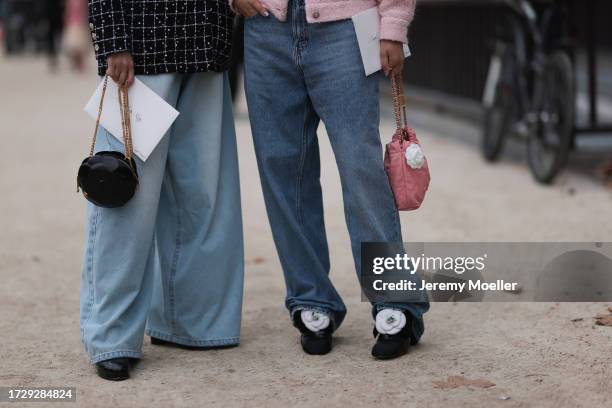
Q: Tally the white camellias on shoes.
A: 2